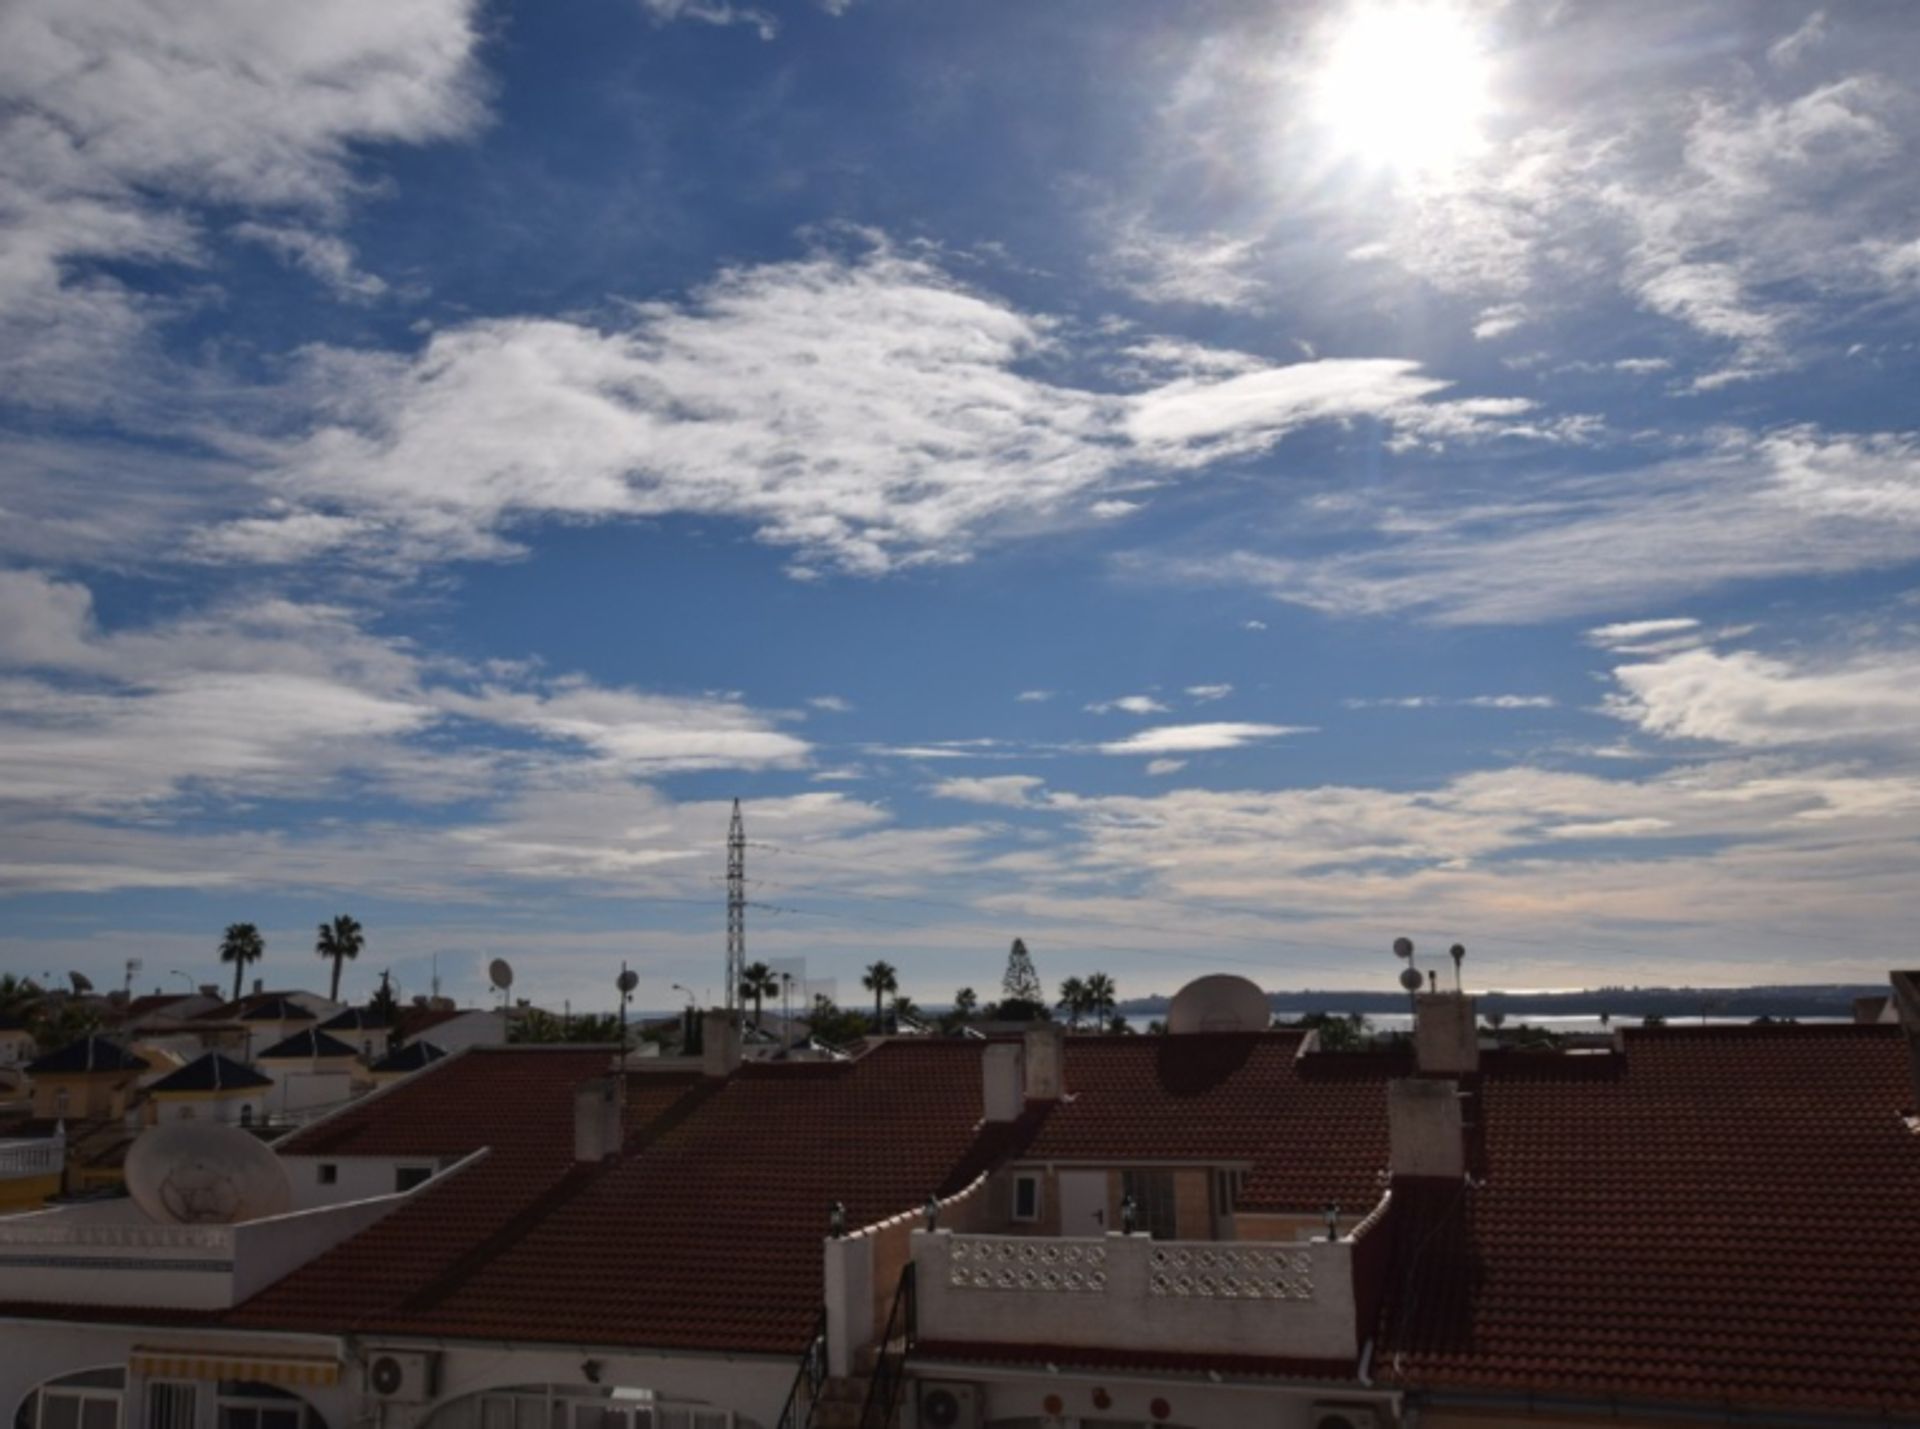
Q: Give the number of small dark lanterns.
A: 4